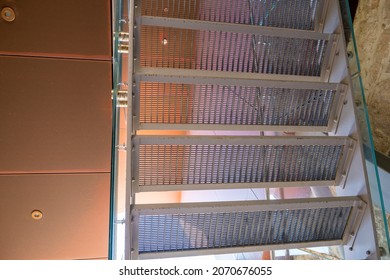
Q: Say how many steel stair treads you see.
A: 5